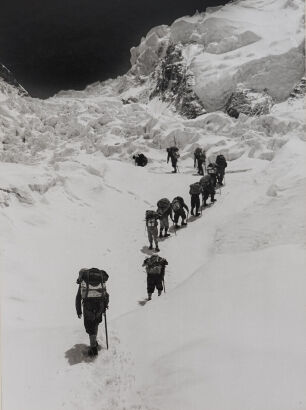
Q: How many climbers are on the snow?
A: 12